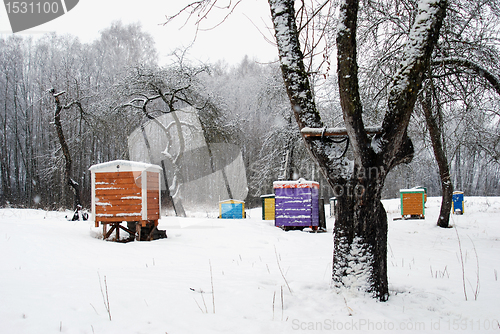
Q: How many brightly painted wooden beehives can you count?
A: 6